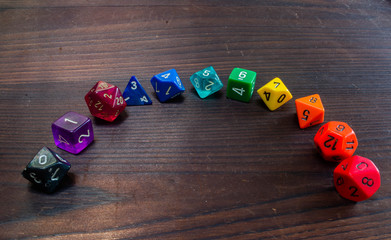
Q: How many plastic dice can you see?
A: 11